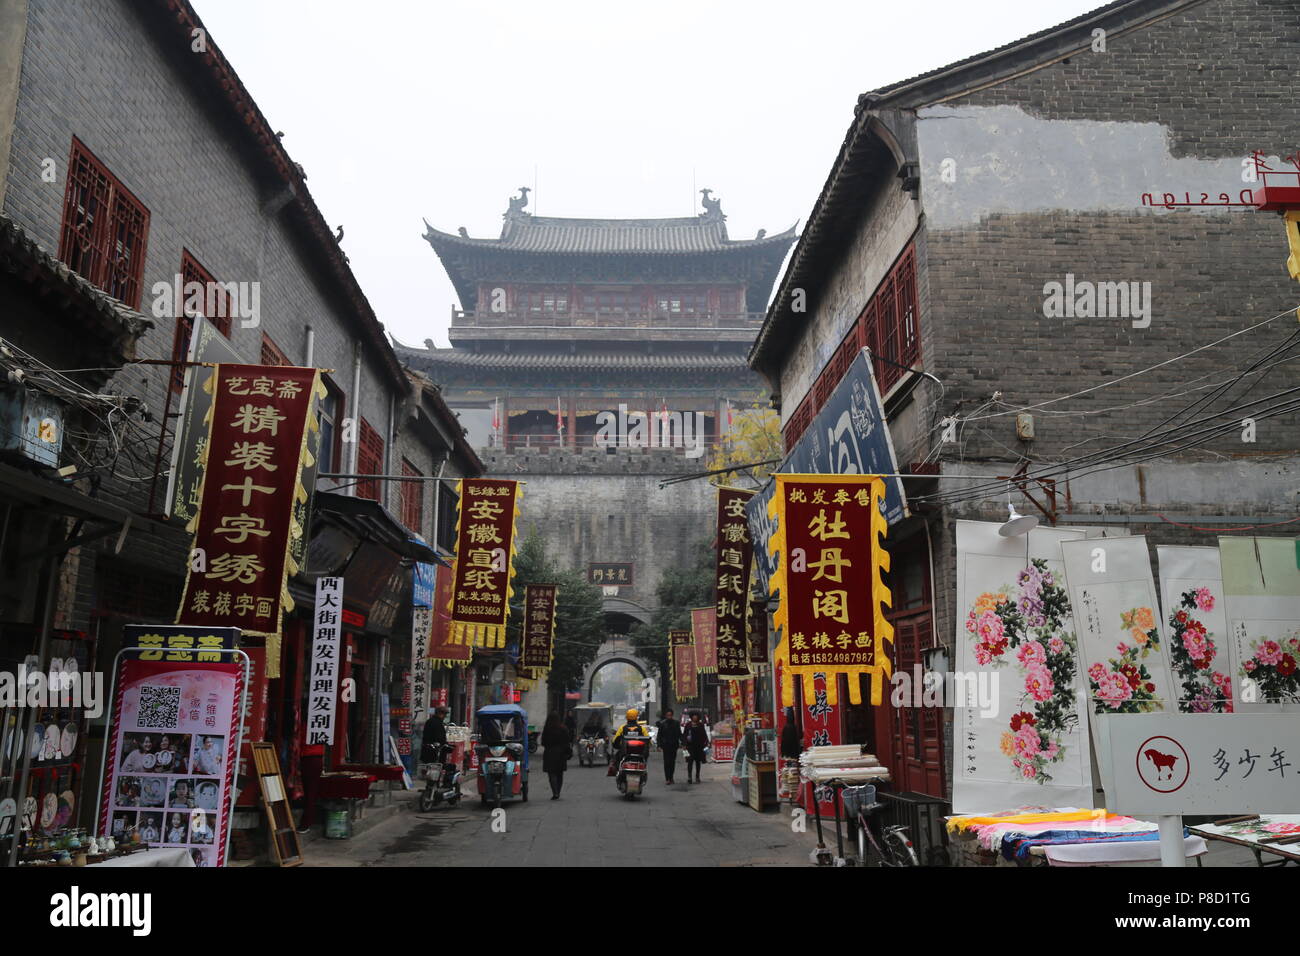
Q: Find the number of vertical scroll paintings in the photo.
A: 4